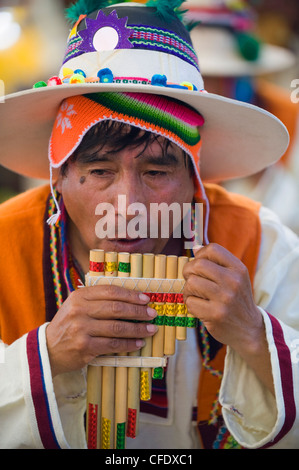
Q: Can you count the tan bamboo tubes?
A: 9